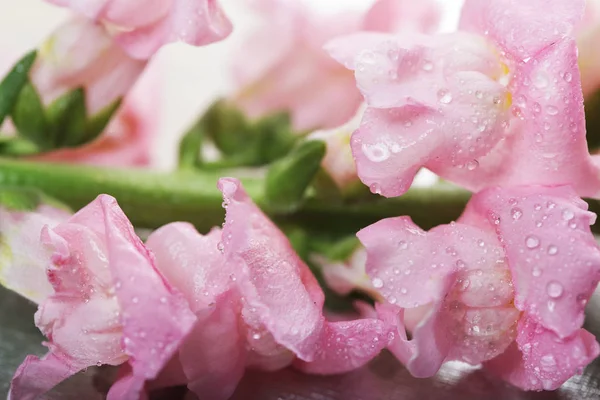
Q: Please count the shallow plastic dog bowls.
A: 0